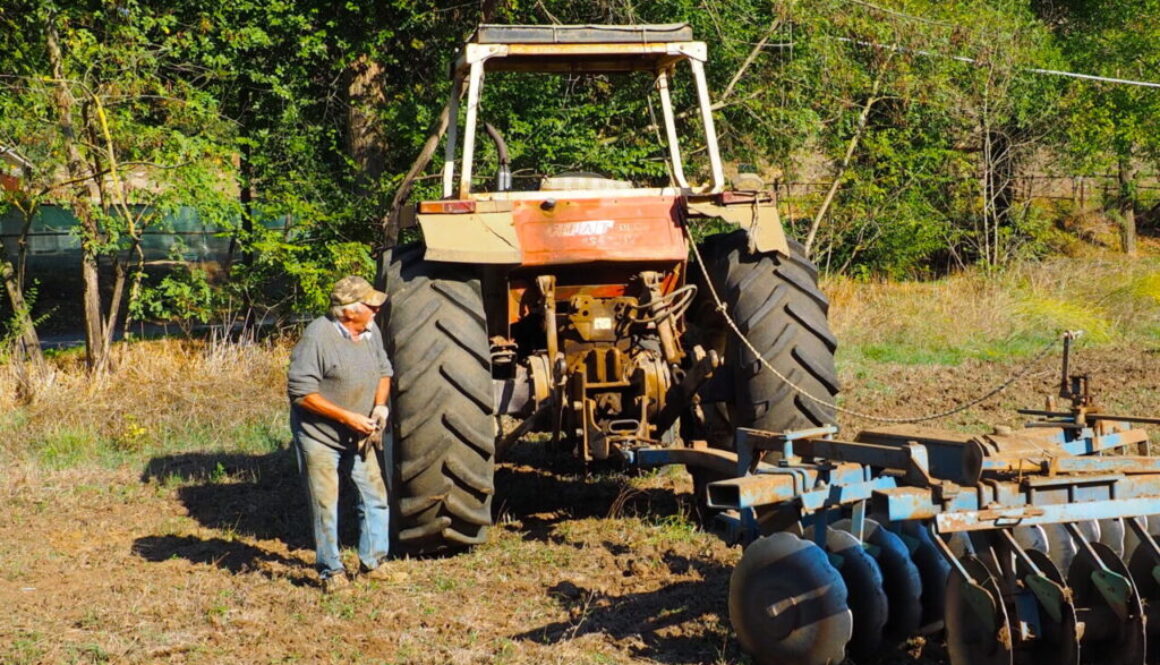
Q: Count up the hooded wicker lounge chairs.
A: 0